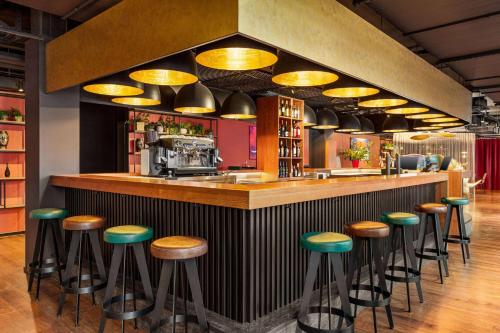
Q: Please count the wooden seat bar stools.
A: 4